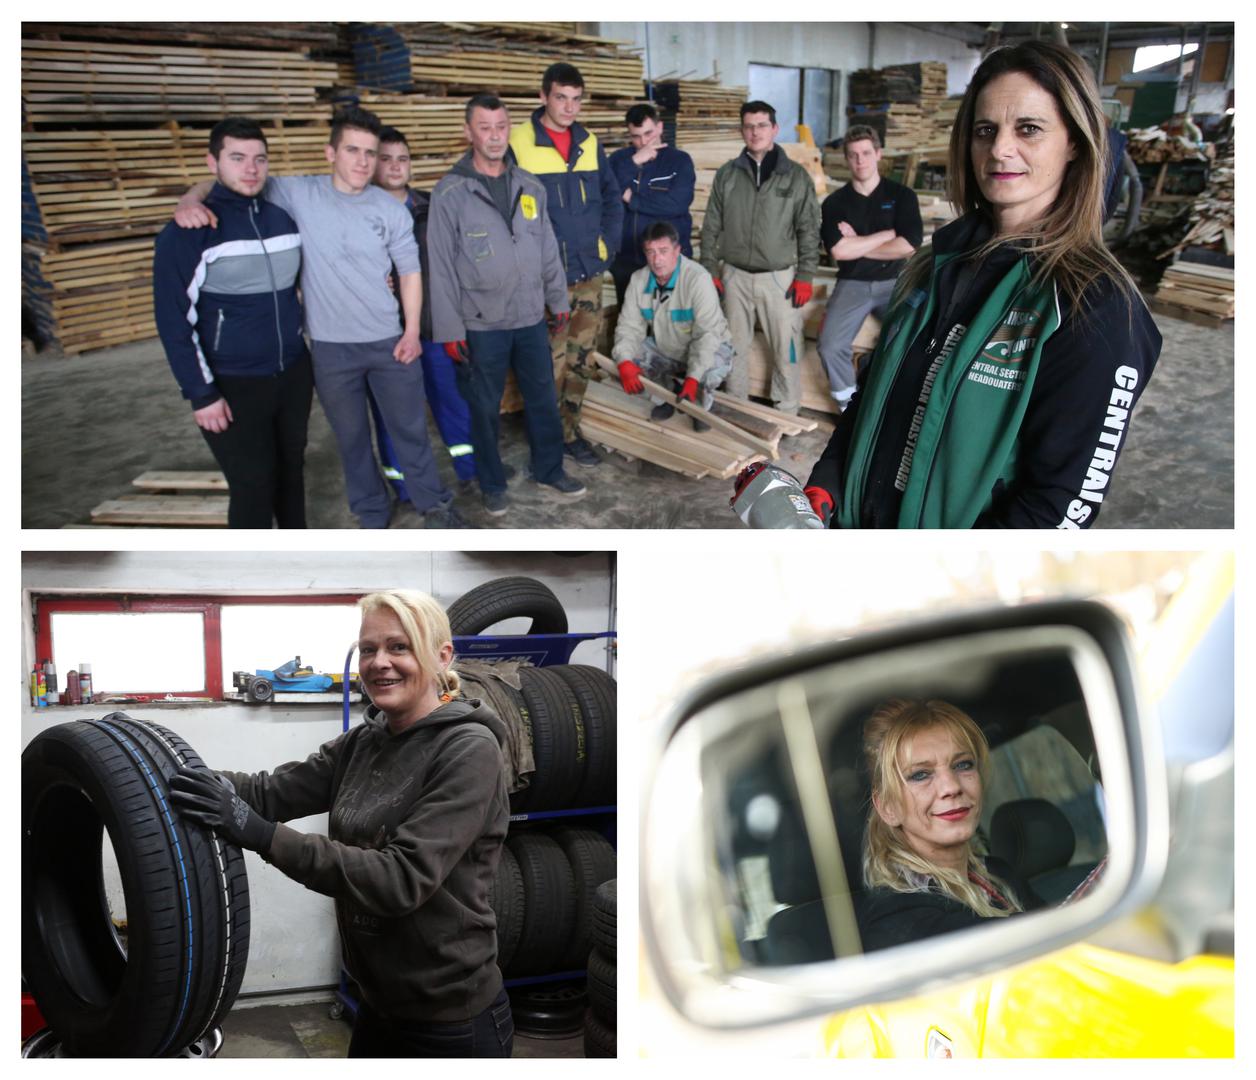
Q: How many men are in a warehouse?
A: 9